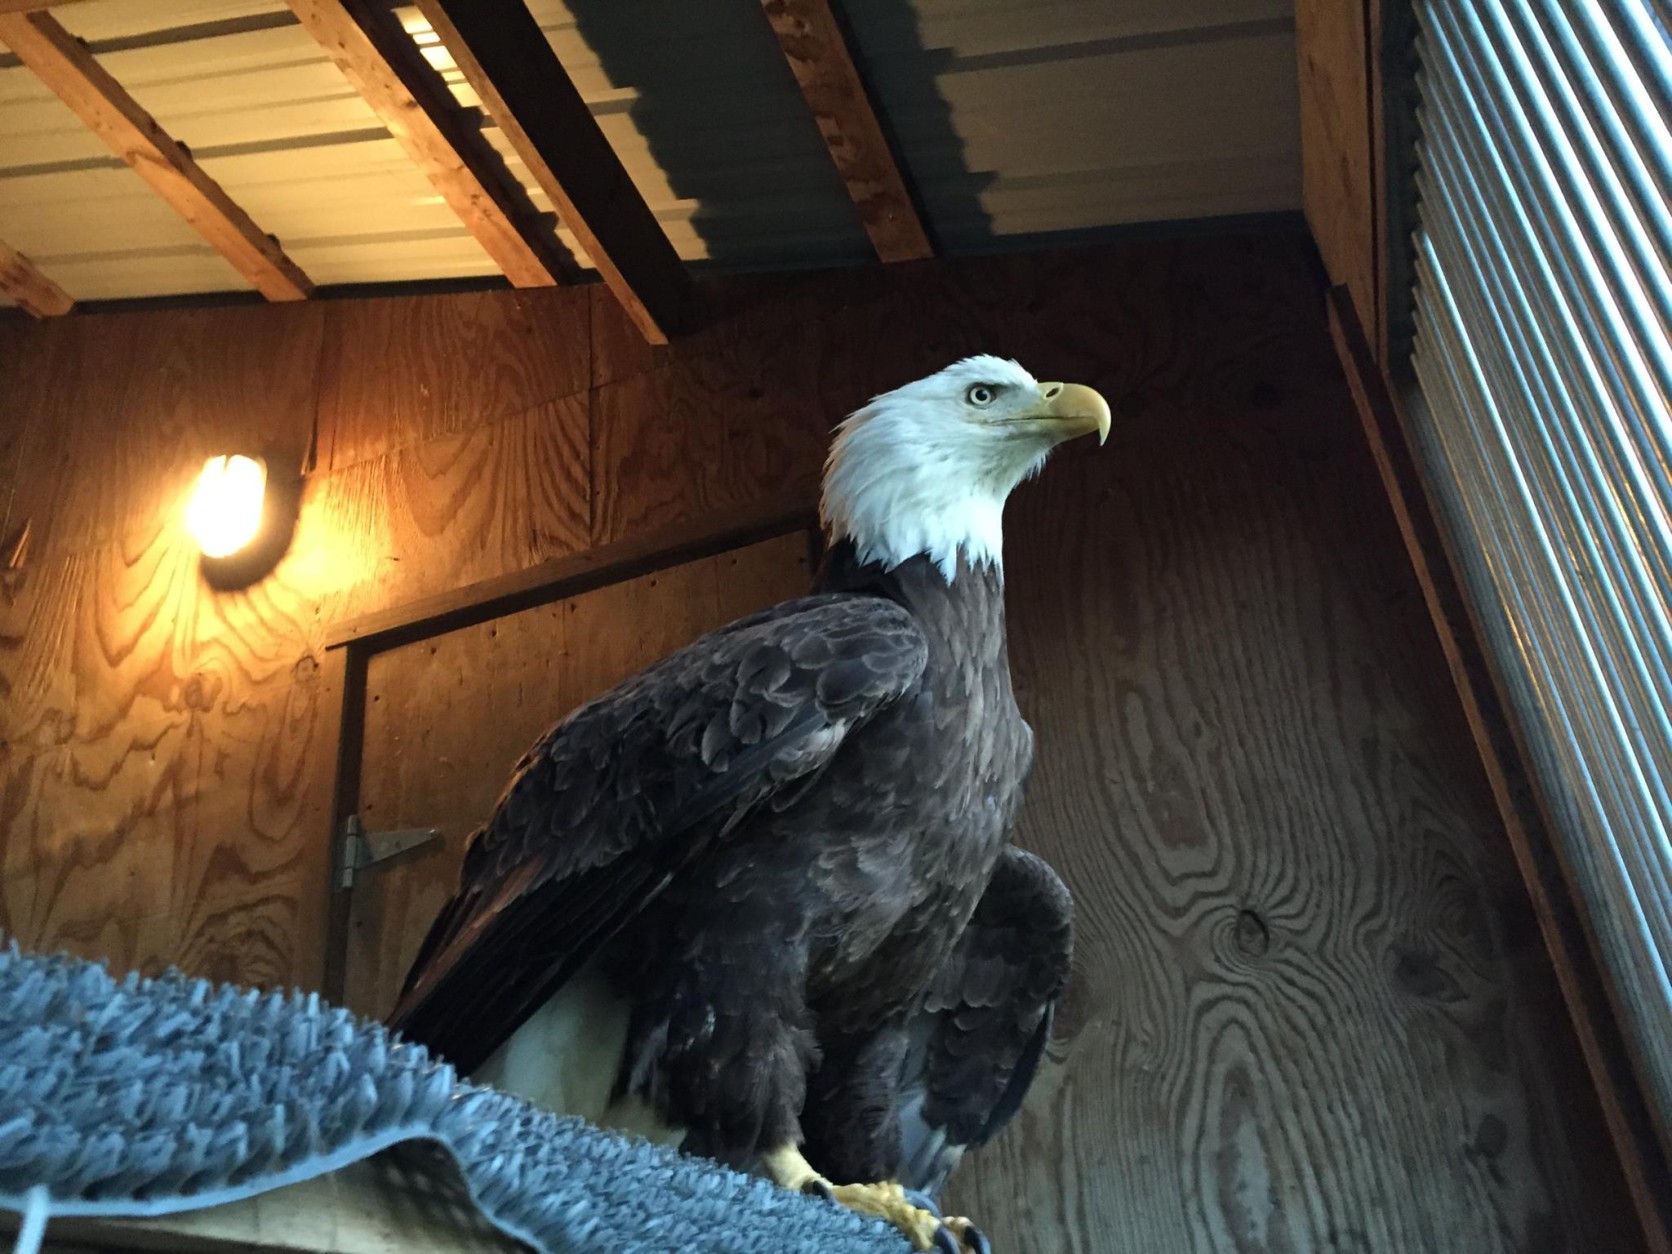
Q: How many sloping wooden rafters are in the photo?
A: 5